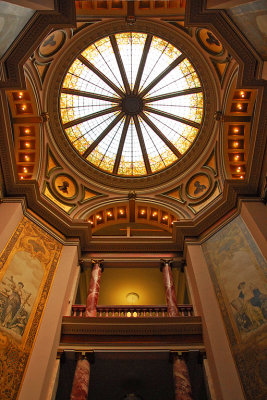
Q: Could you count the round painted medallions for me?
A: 4